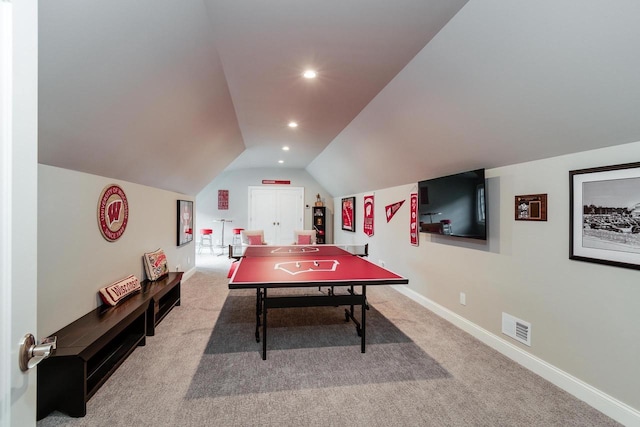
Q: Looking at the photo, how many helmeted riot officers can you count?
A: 0